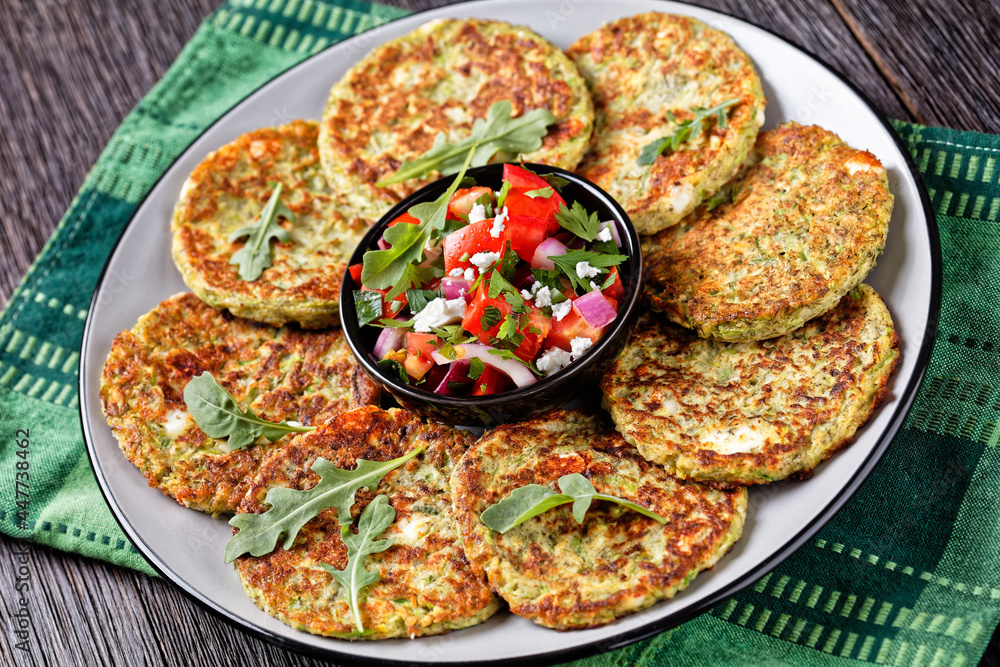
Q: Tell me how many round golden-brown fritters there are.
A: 8